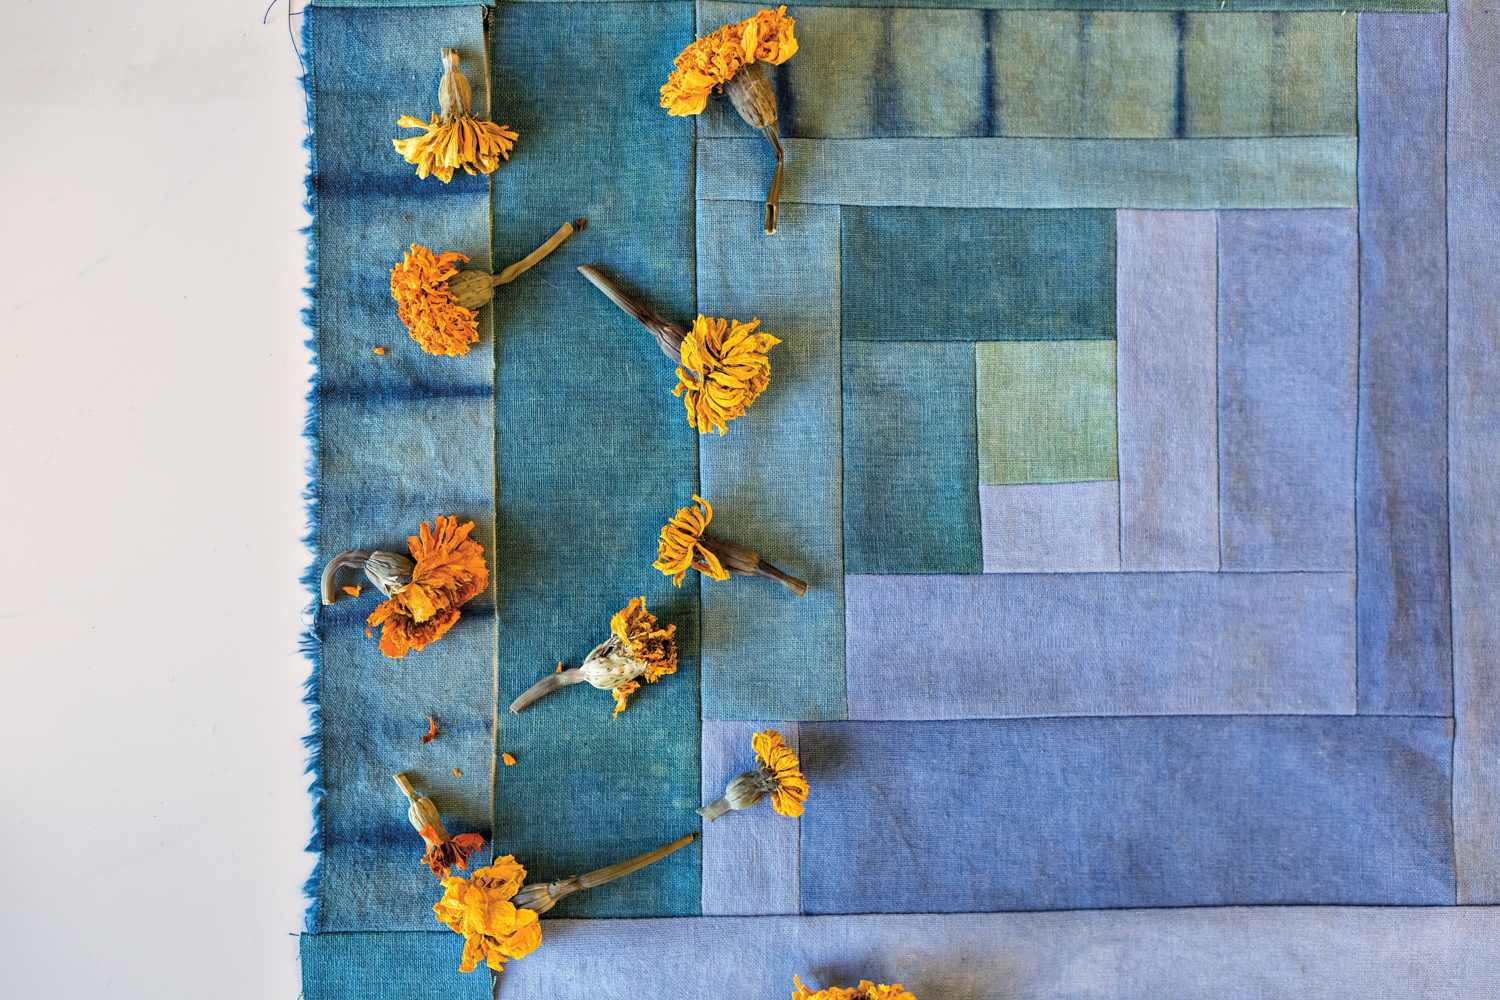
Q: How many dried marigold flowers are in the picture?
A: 11